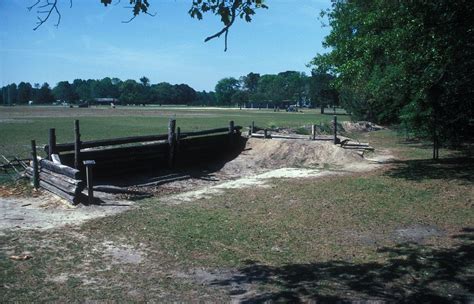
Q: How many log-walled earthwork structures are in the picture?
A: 1